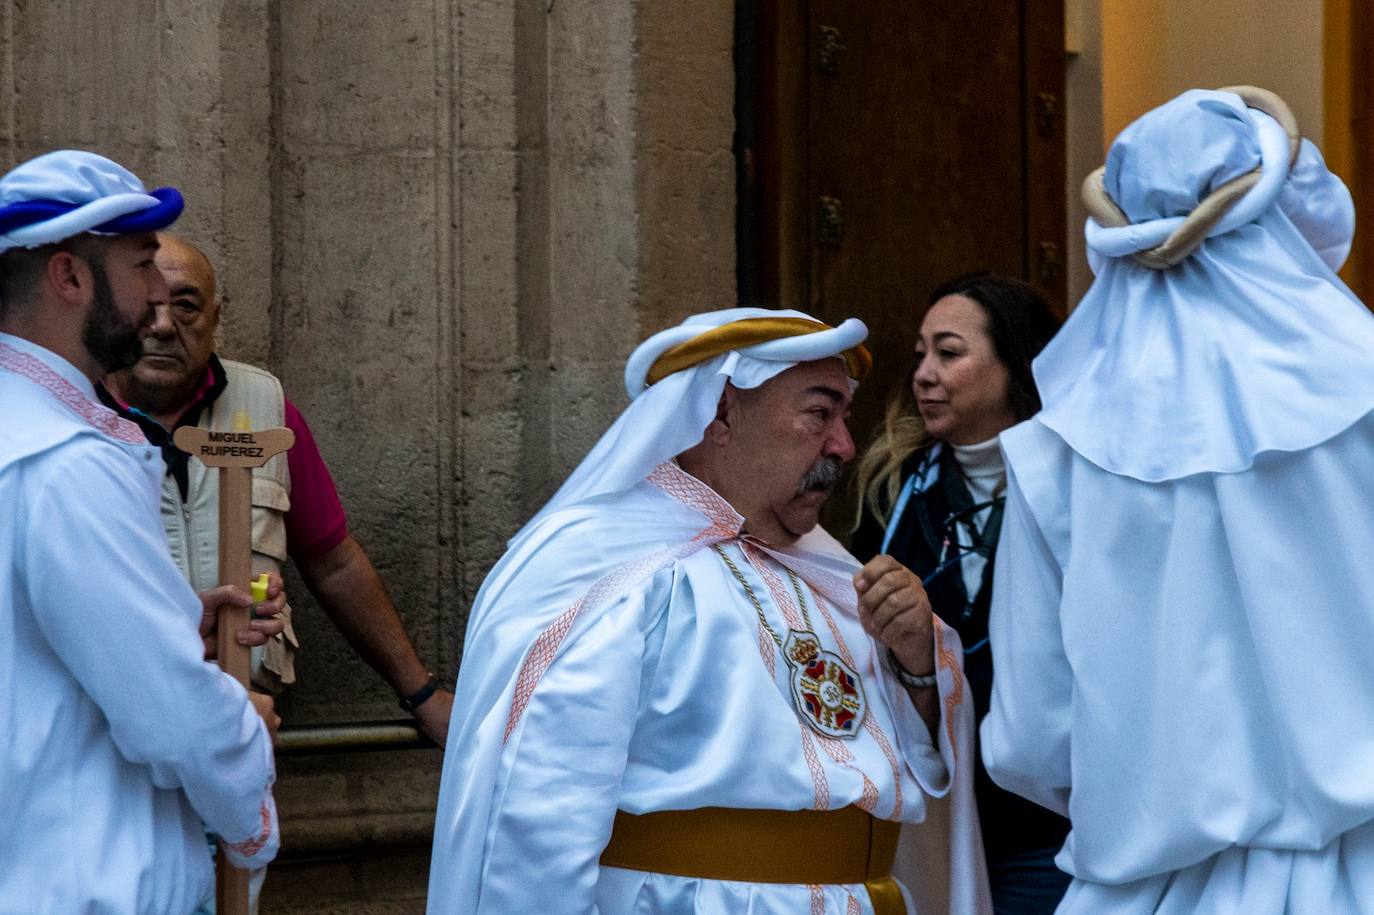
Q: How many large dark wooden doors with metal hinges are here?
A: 1